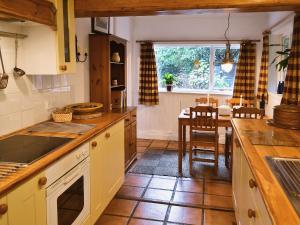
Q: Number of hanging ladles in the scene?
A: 2